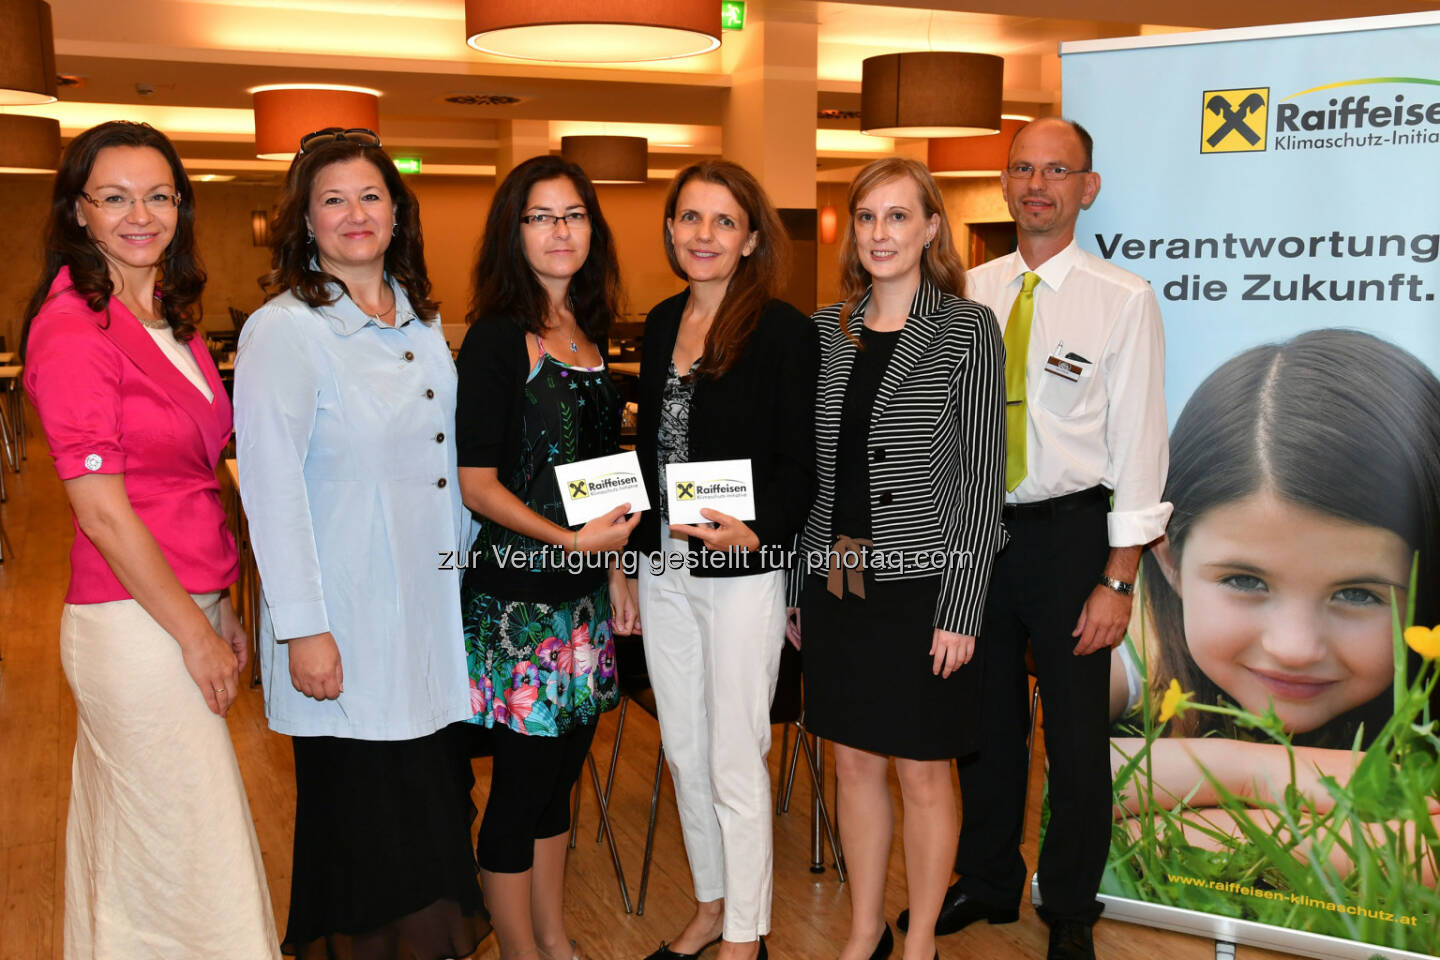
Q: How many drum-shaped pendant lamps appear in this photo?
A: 7